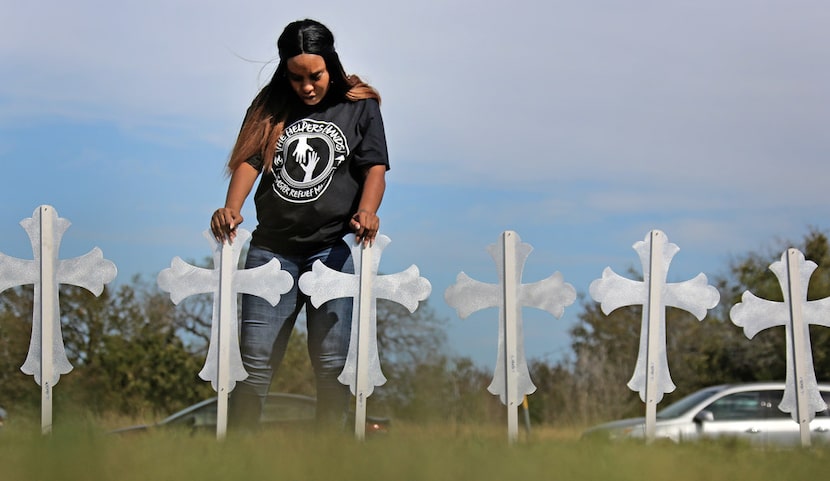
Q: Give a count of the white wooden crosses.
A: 6